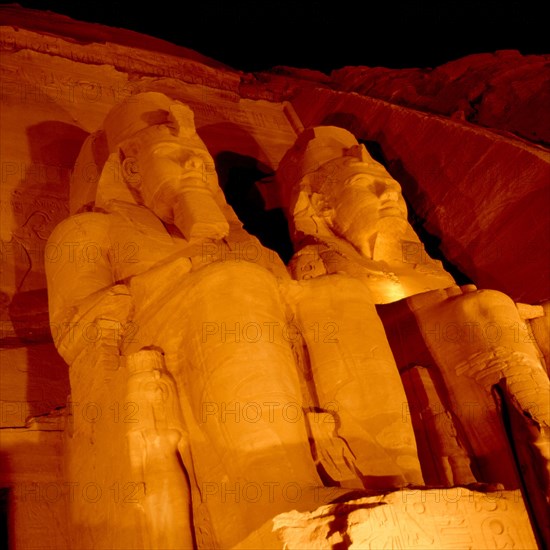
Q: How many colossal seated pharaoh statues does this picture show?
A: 2